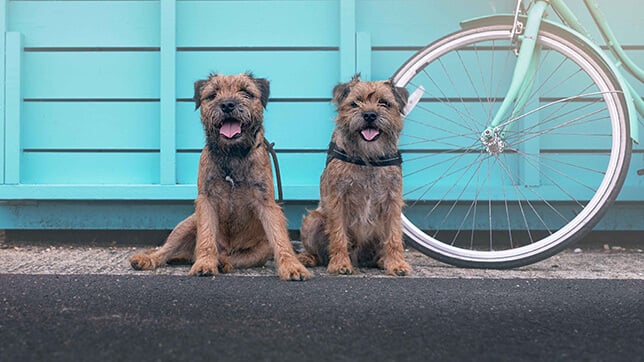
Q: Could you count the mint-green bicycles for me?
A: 1